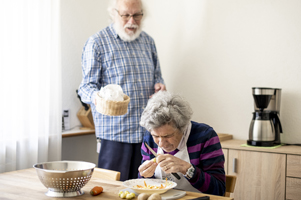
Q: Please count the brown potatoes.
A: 2